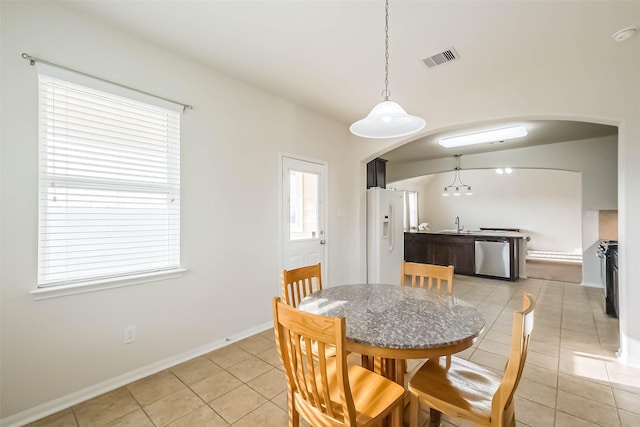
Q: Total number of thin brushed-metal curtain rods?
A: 1